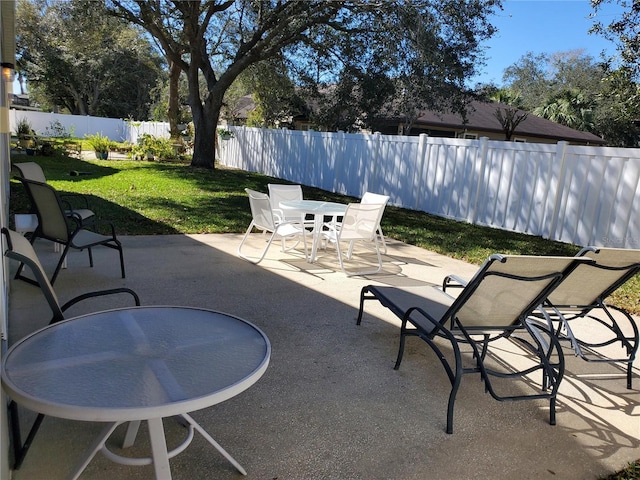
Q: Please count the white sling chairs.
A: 4